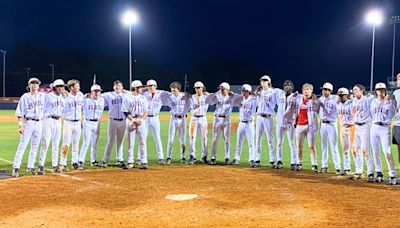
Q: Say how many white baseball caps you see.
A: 12